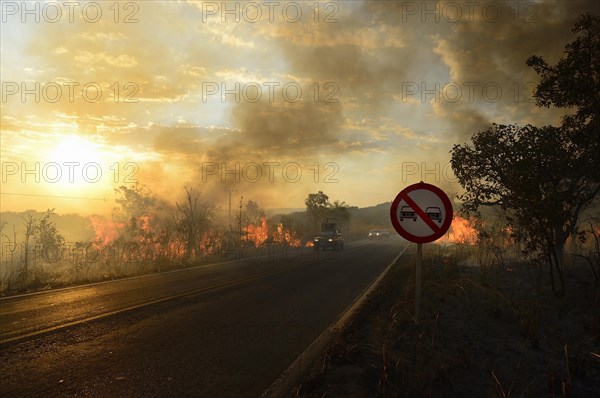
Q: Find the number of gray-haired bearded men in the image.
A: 0